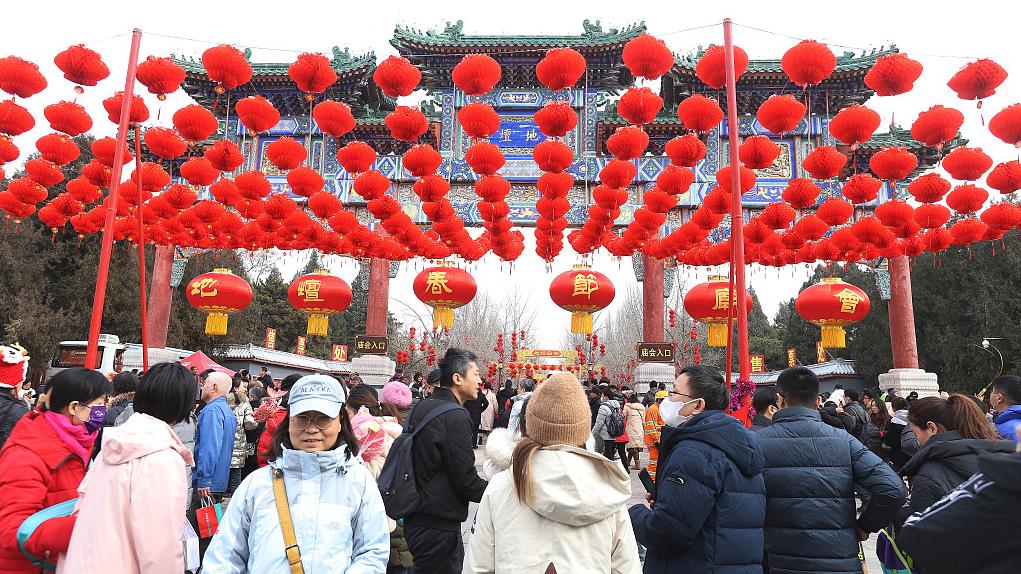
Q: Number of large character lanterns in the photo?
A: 6